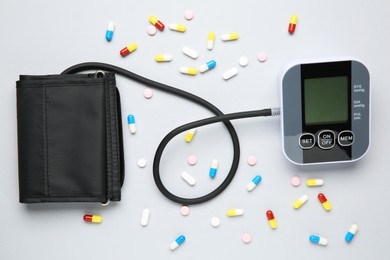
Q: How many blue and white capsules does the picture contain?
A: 8